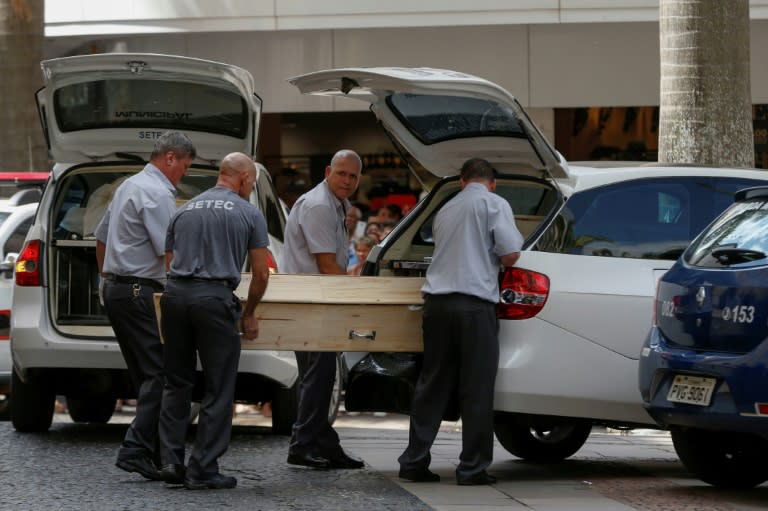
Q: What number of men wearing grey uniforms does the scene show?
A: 4